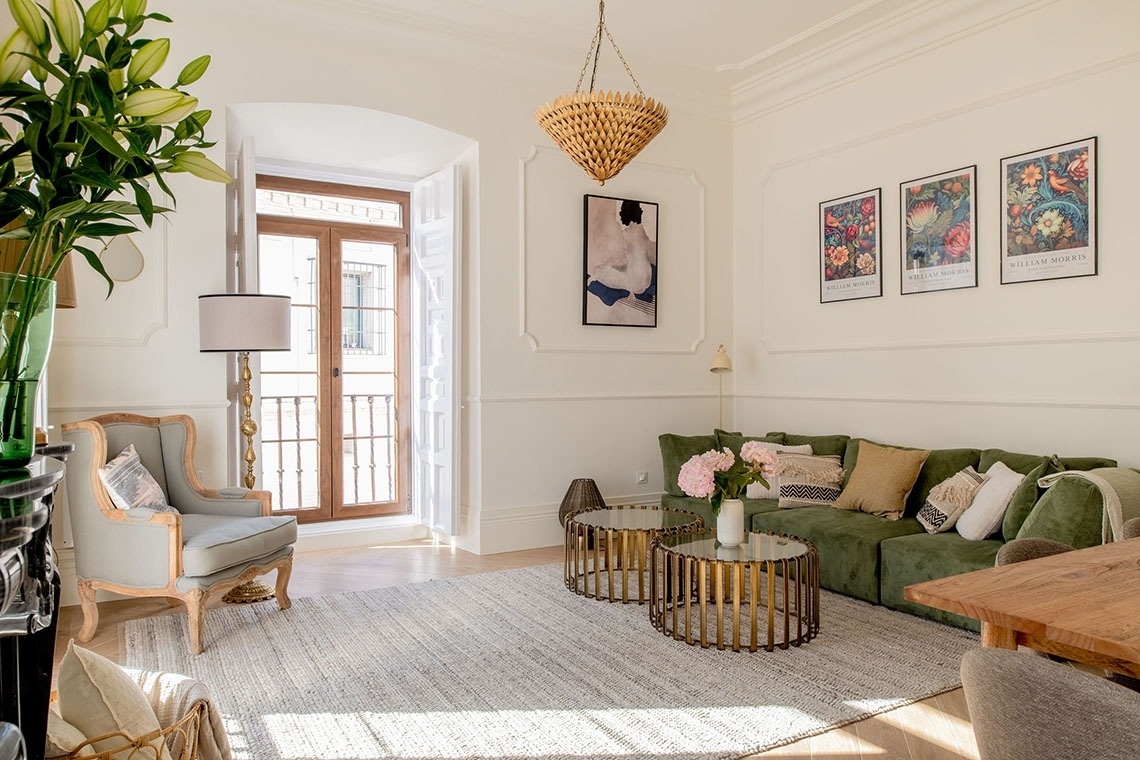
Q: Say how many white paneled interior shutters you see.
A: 2